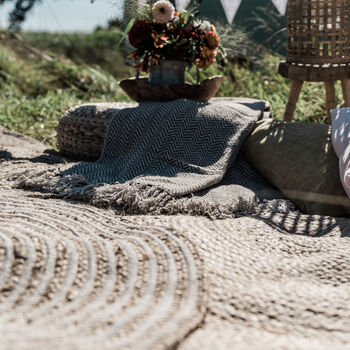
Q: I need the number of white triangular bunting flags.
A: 3